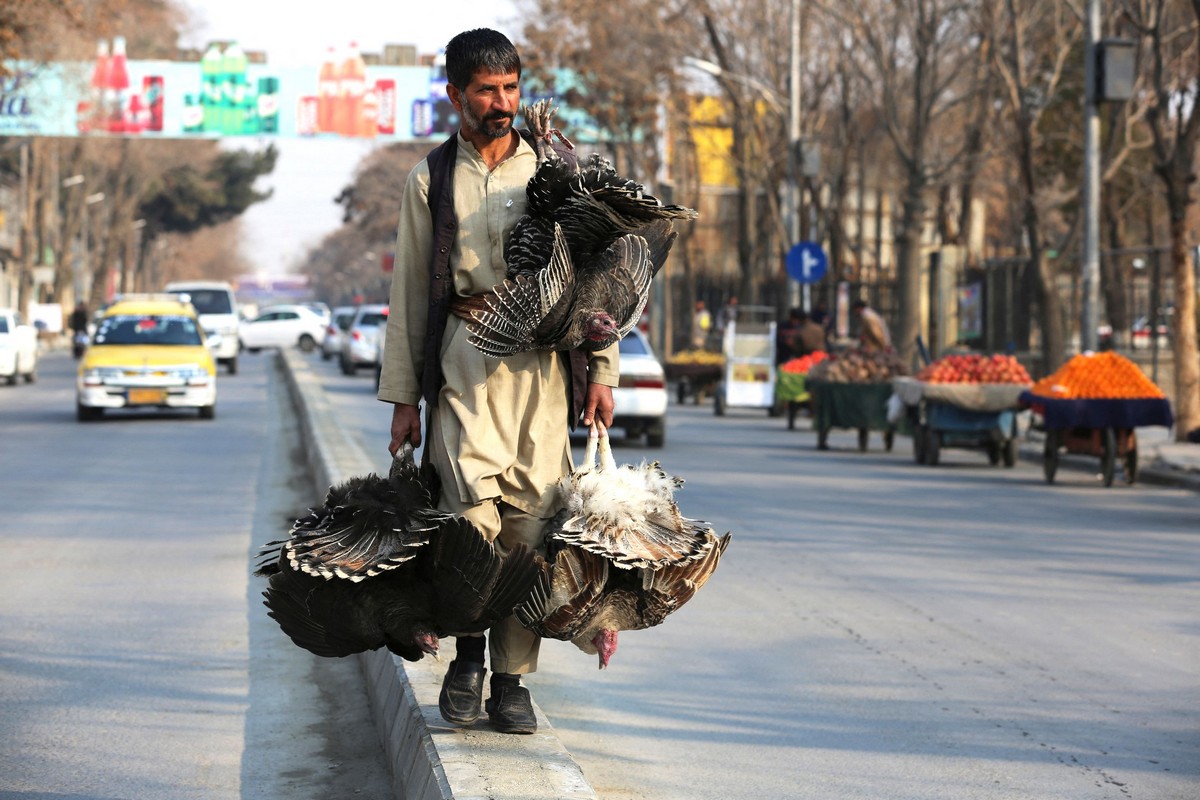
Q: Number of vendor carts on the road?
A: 6